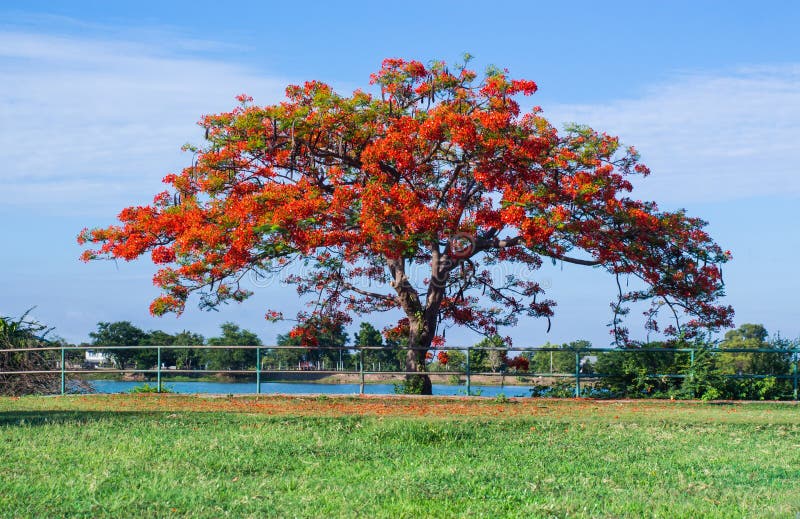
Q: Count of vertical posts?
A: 8